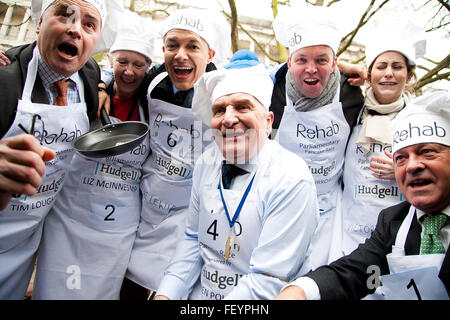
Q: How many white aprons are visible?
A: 7